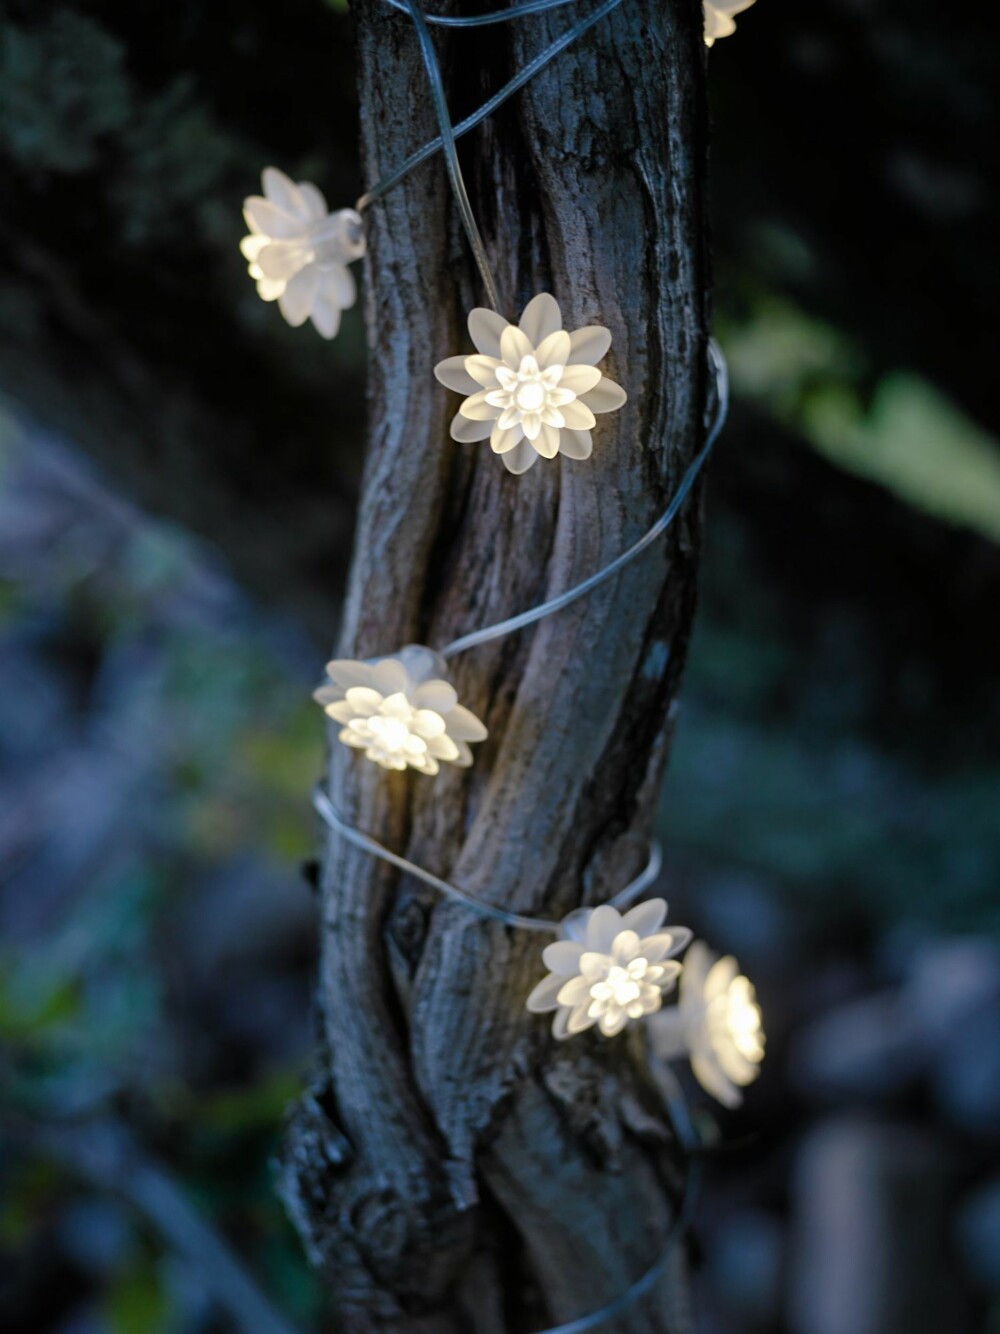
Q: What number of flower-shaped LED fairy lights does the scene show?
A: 6